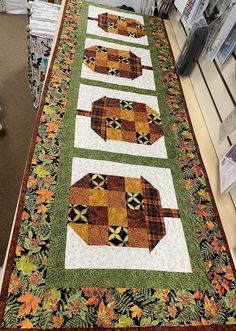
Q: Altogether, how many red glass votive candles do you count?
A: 0